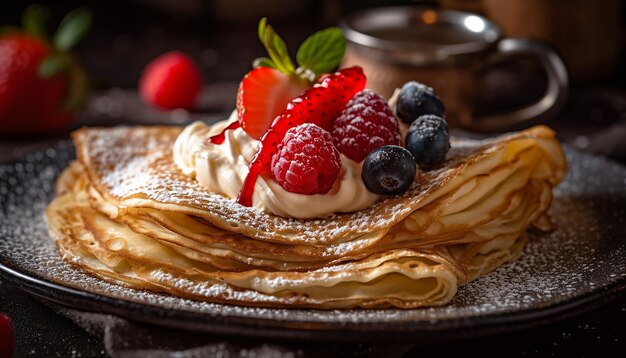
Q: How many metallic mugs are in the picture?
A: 1